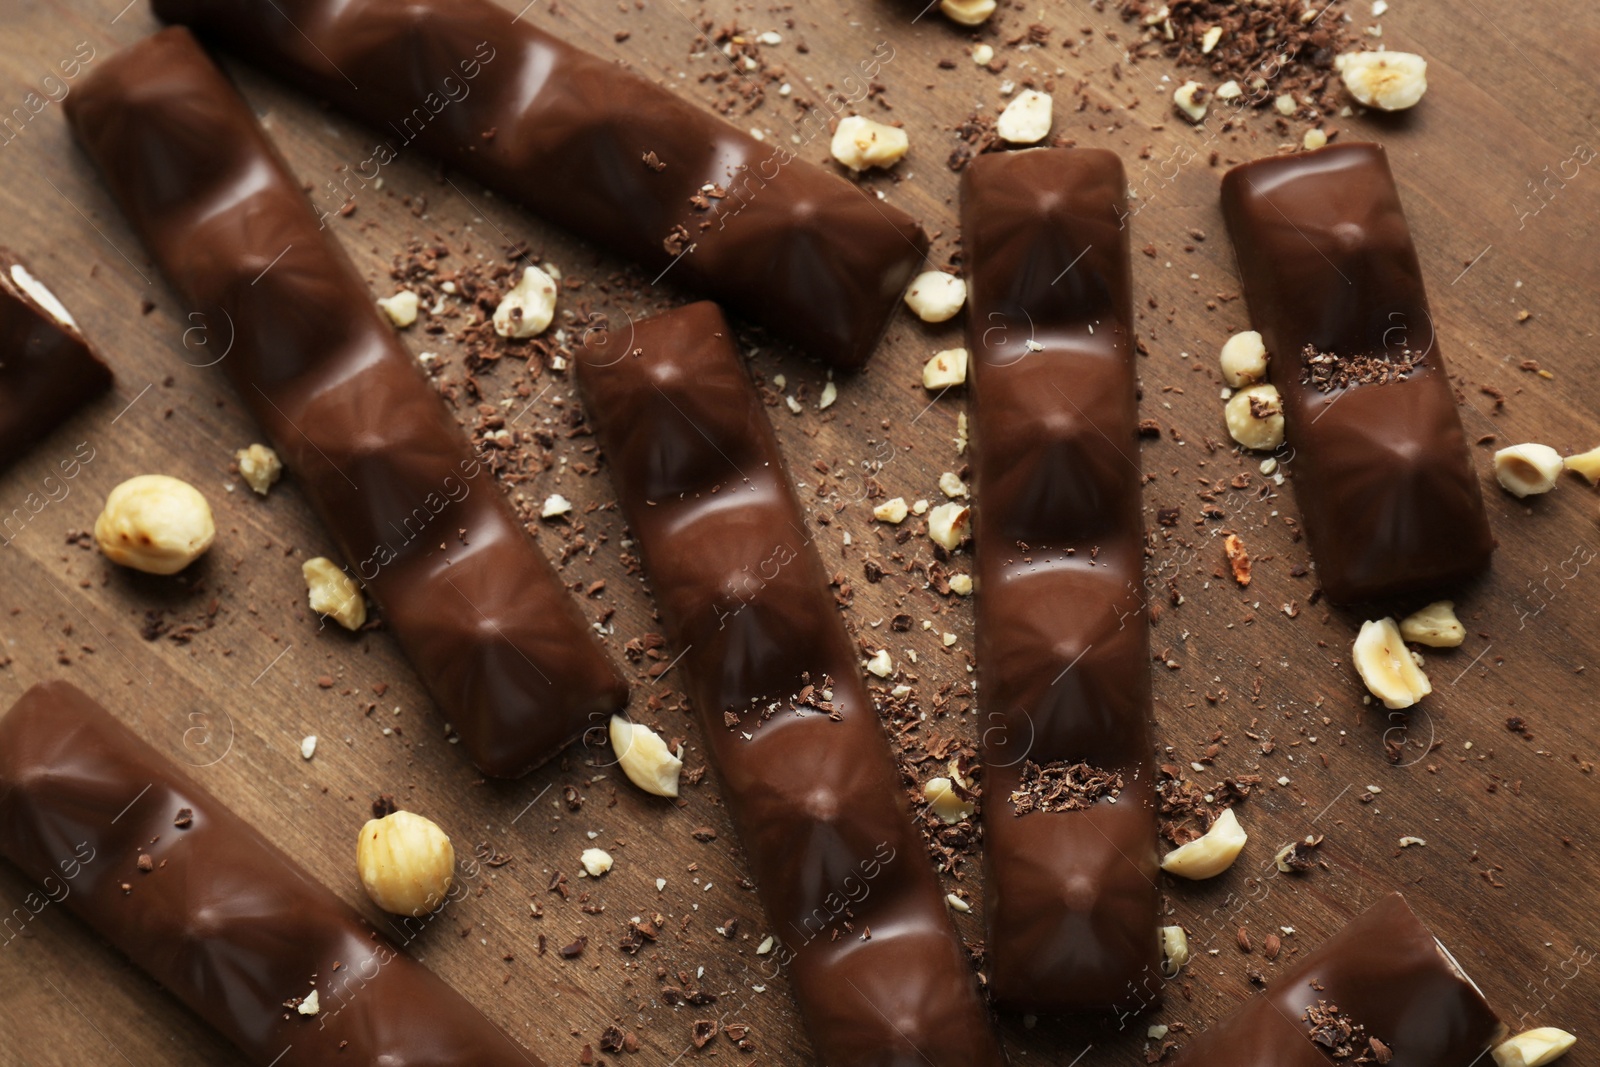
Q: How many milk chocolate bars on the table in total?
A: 8